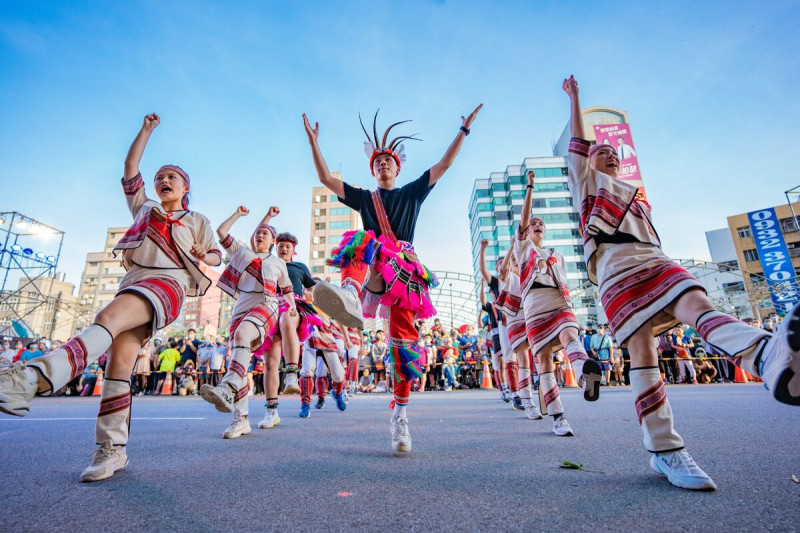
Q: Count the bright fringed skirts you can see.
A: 2